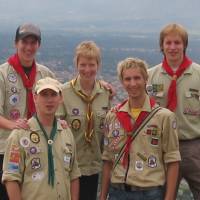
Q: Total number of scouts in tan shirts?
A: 5